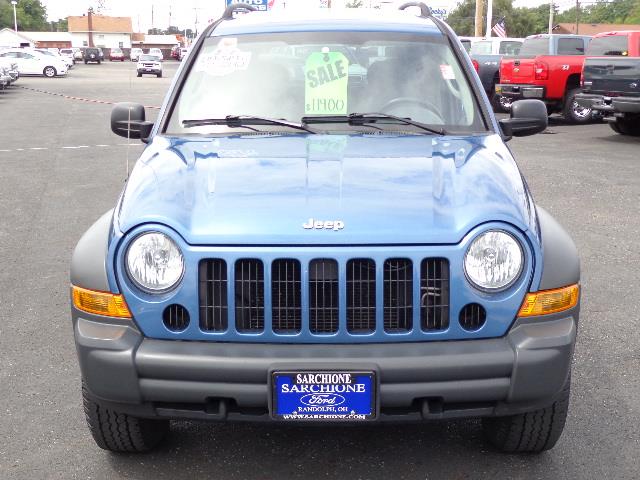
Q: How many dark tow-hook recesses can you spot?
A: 2